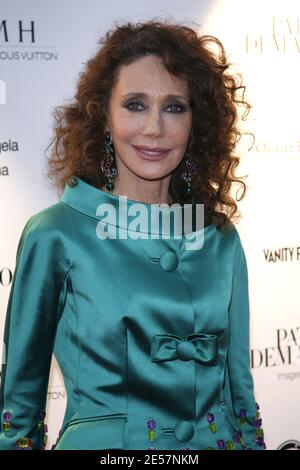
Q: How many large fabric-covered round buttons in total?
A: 3